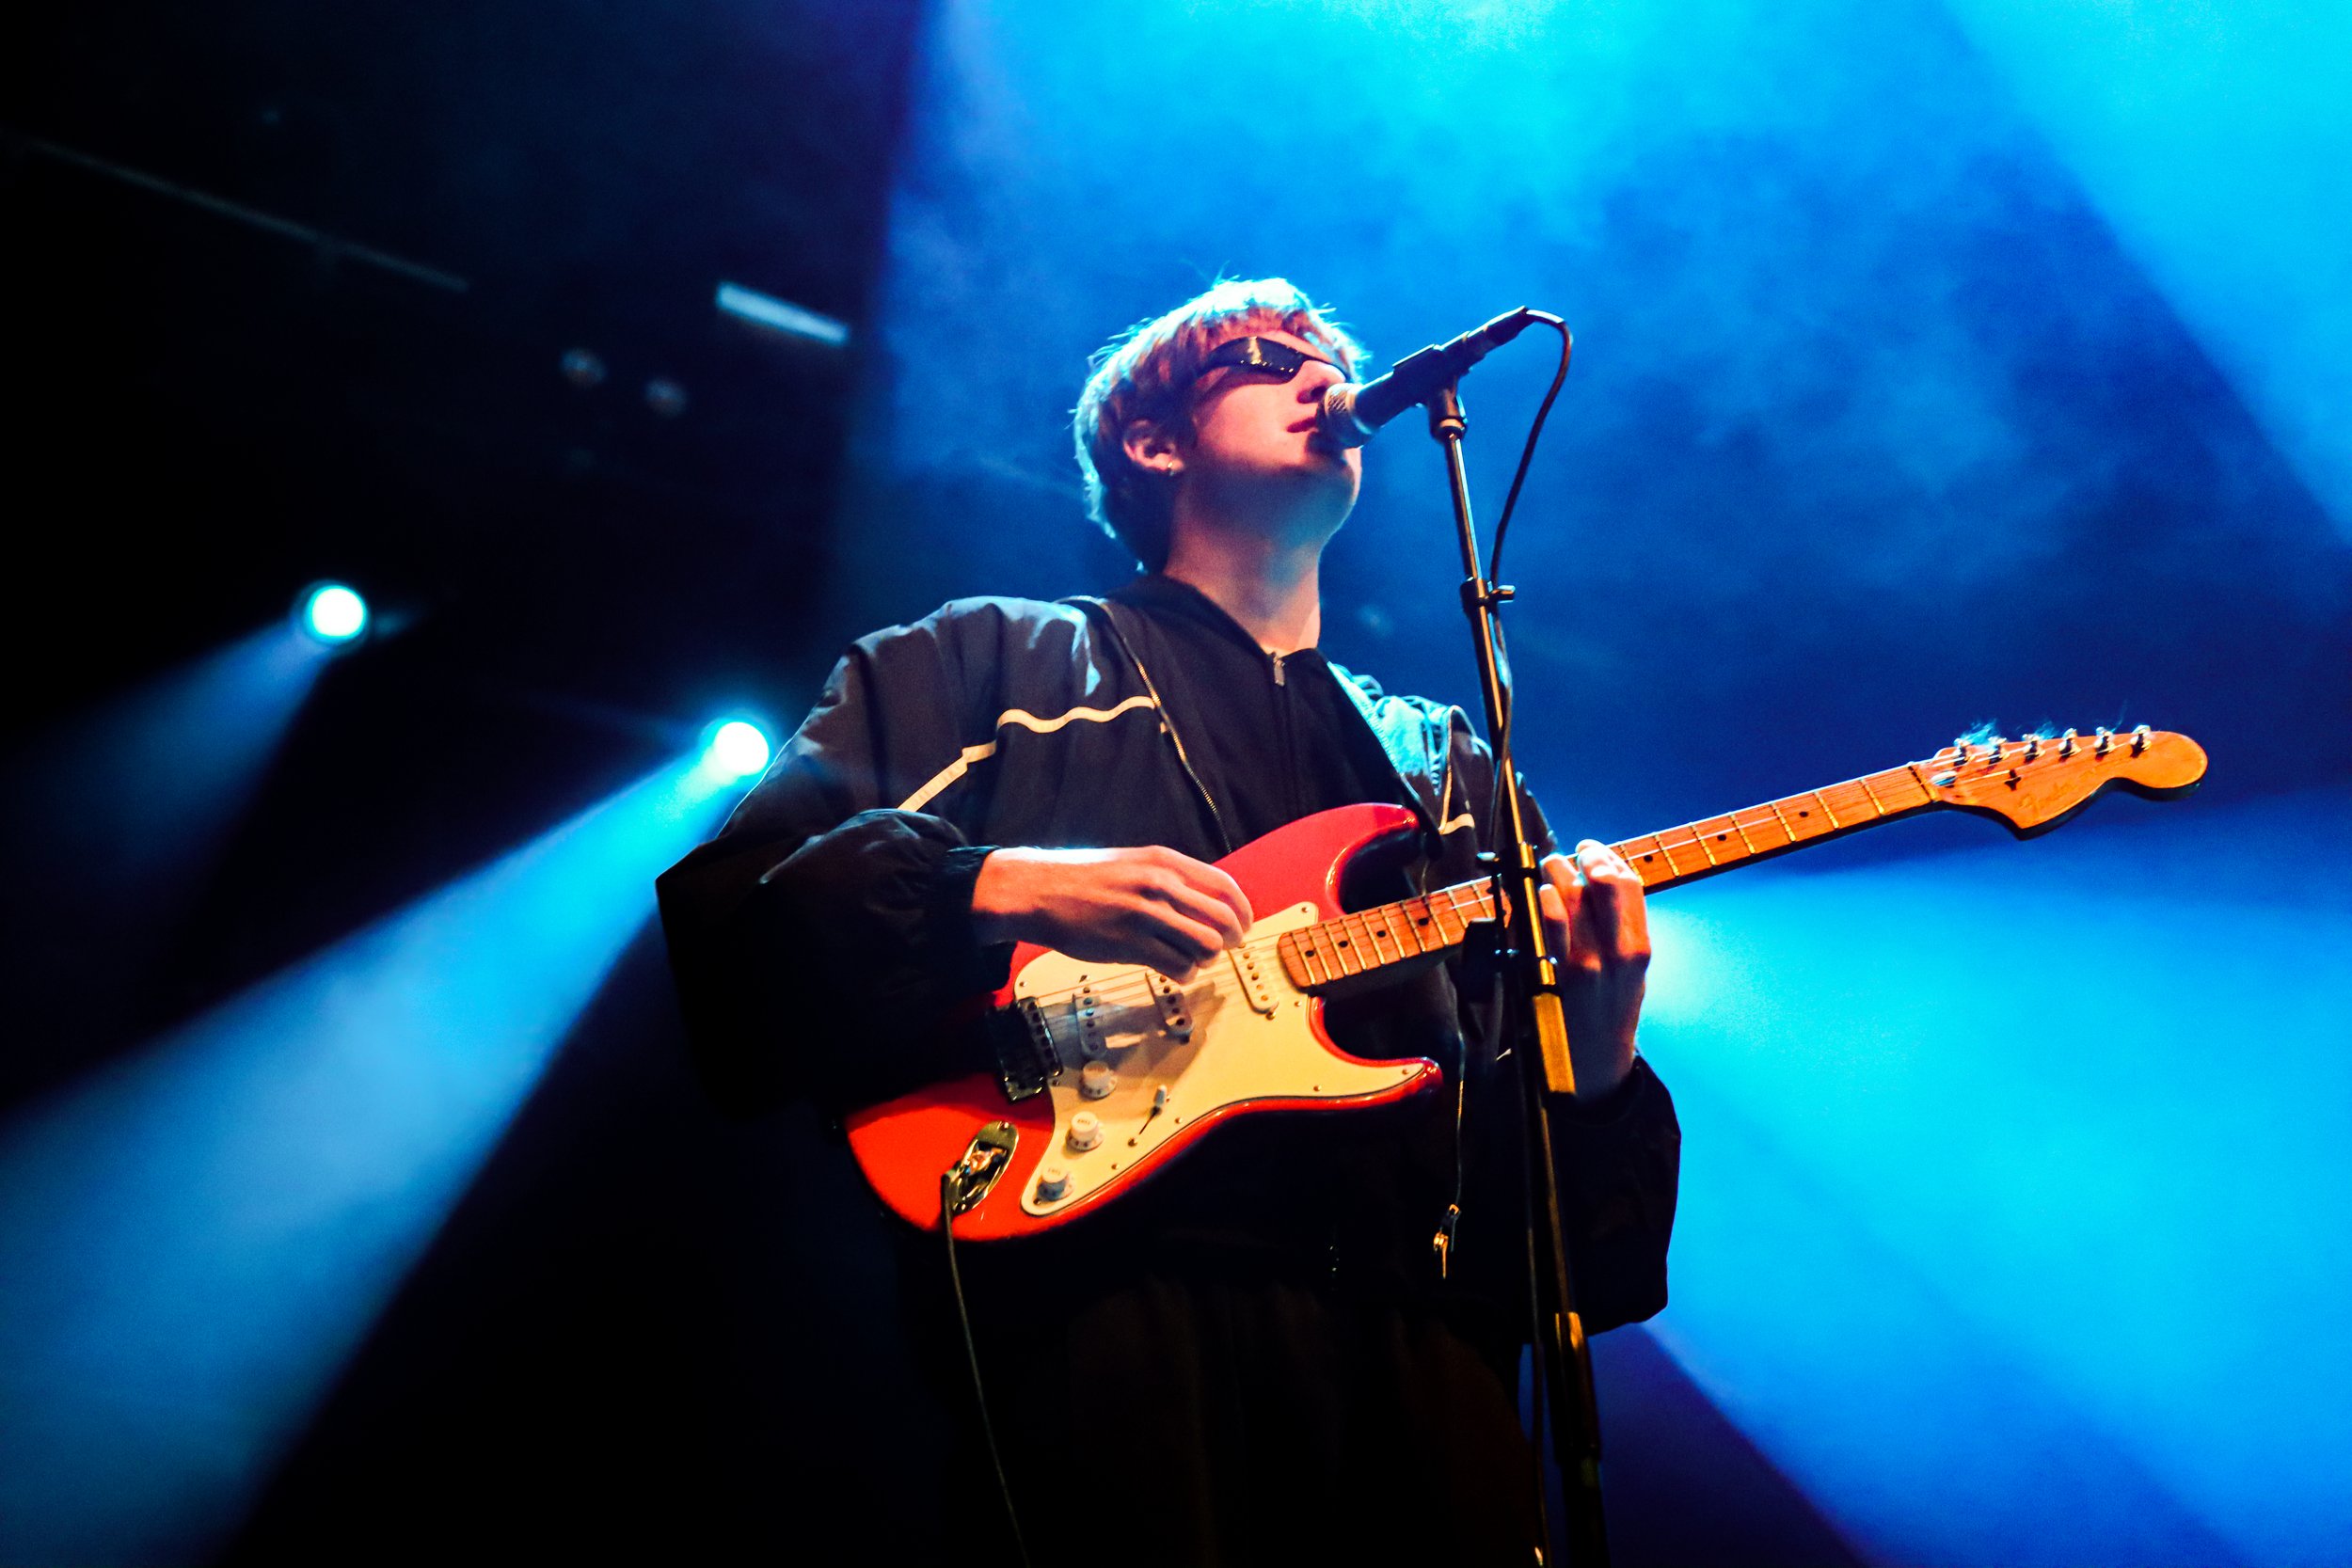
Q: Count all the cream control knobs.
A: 3